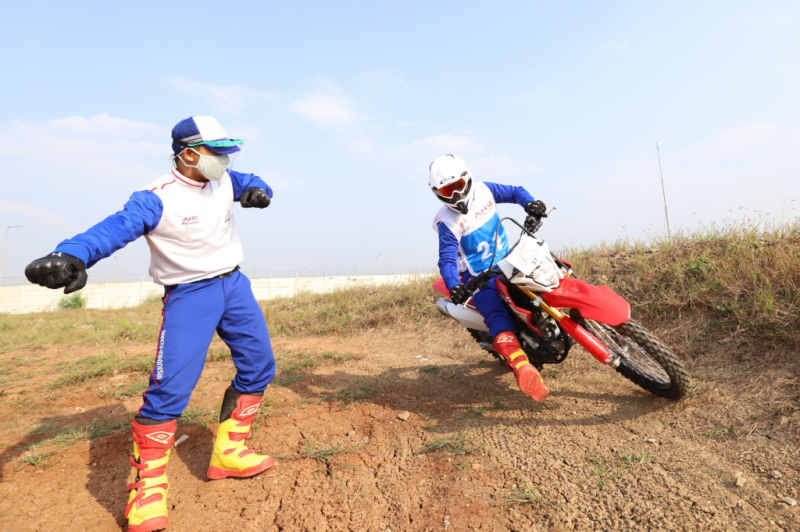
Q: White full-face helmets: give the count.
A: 1